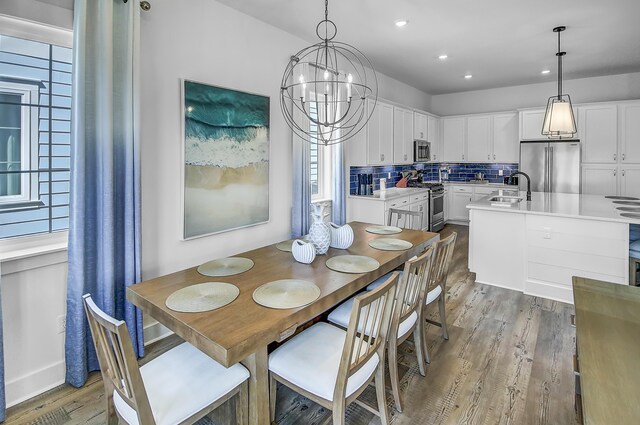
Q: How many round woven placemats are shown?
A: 7